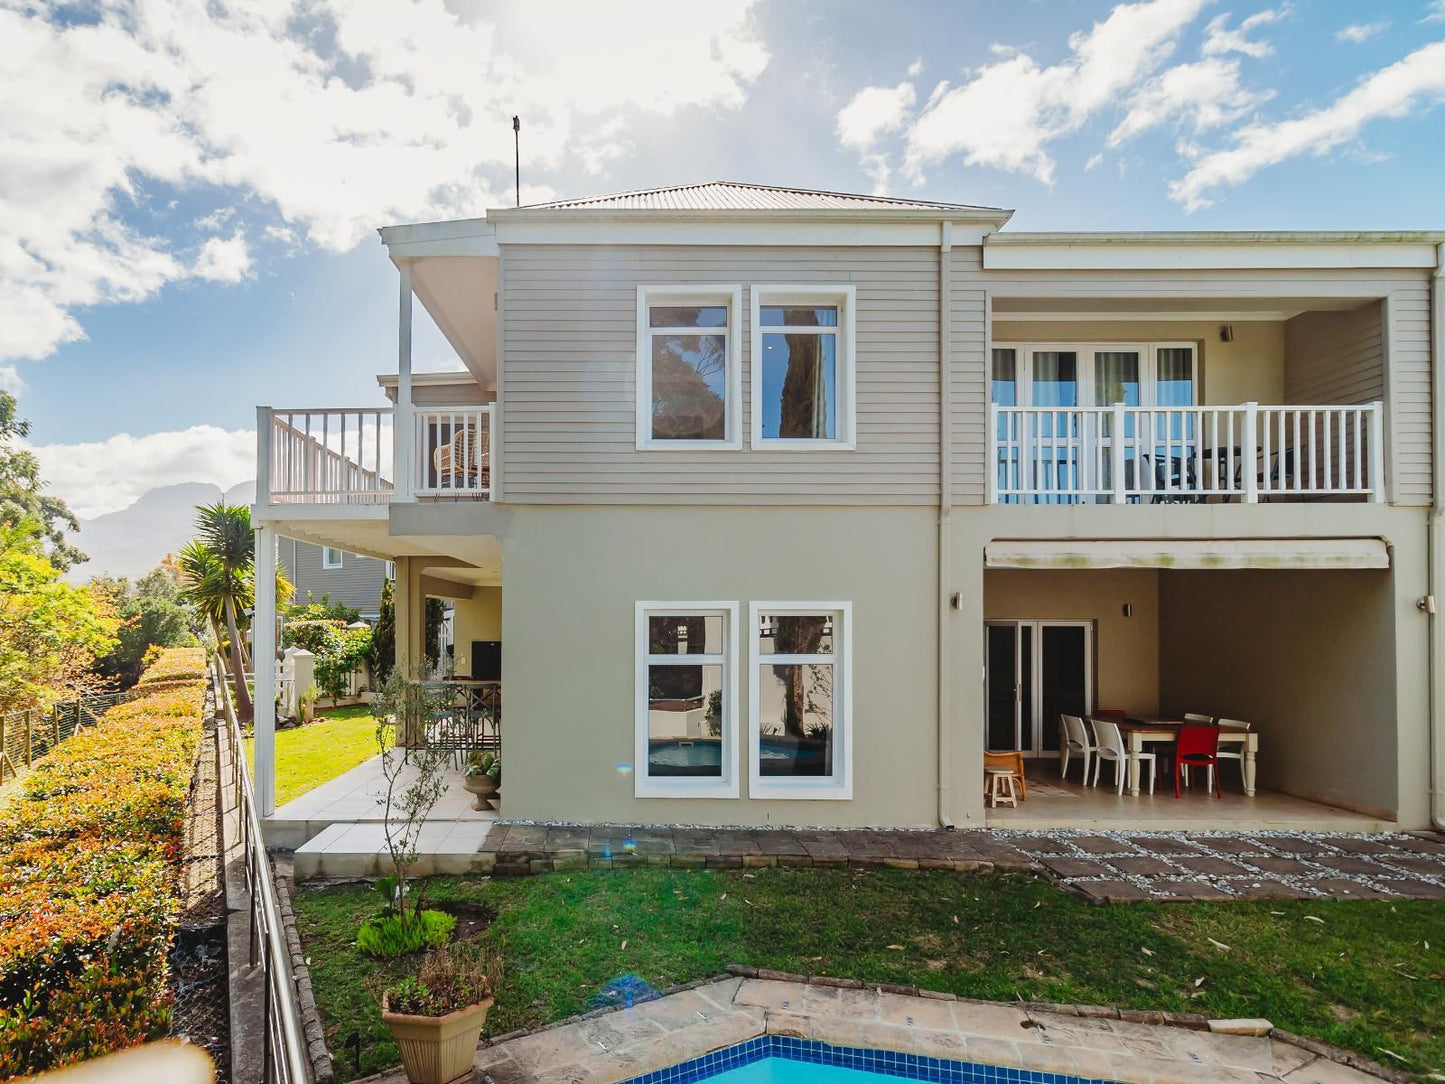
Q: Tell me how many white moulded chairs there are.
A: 4